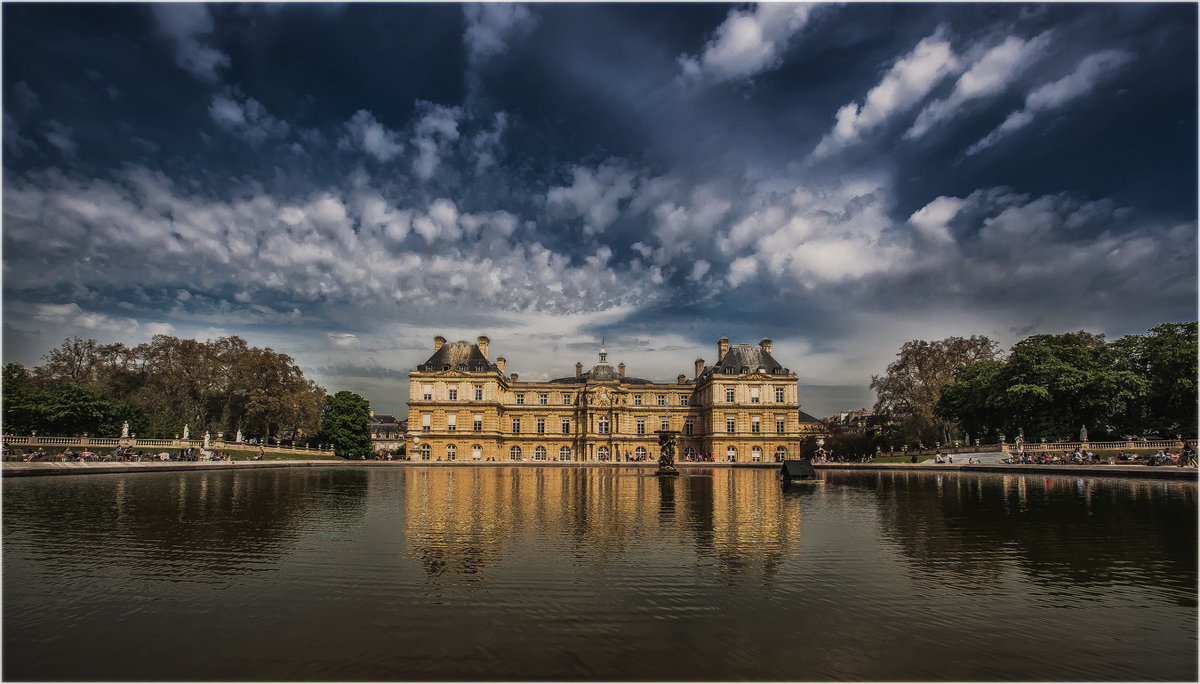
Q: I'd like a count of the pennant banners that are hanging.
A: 0